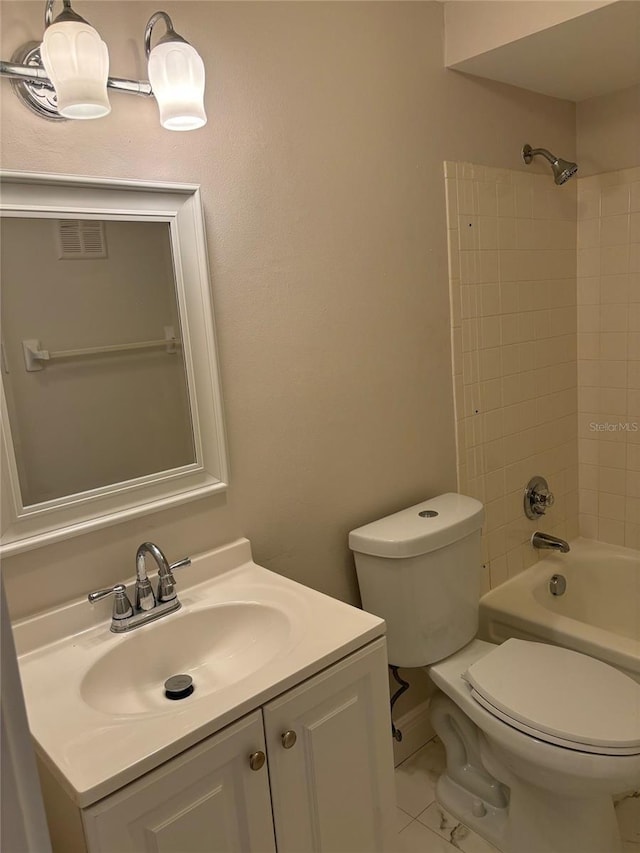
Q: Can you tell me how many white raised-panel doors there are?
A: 2